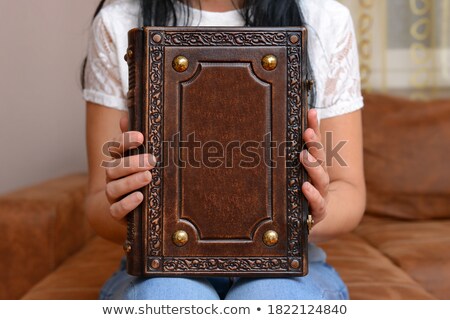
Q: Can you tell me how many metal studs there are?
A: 4